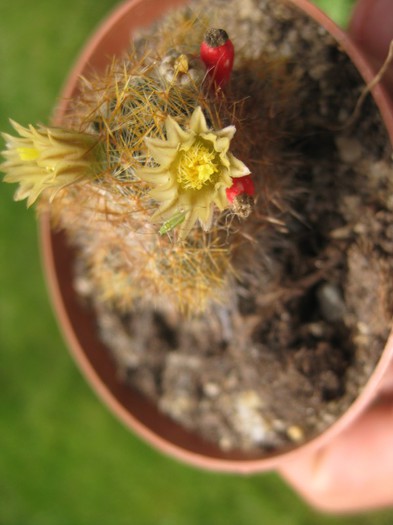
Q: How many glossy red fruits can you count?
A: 2